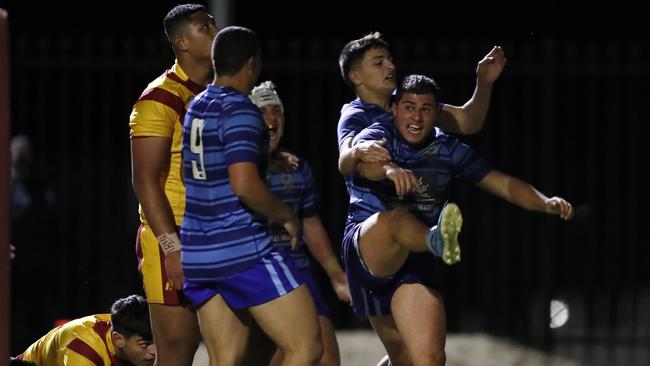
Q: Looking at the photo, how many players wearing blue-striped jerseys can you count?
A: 4